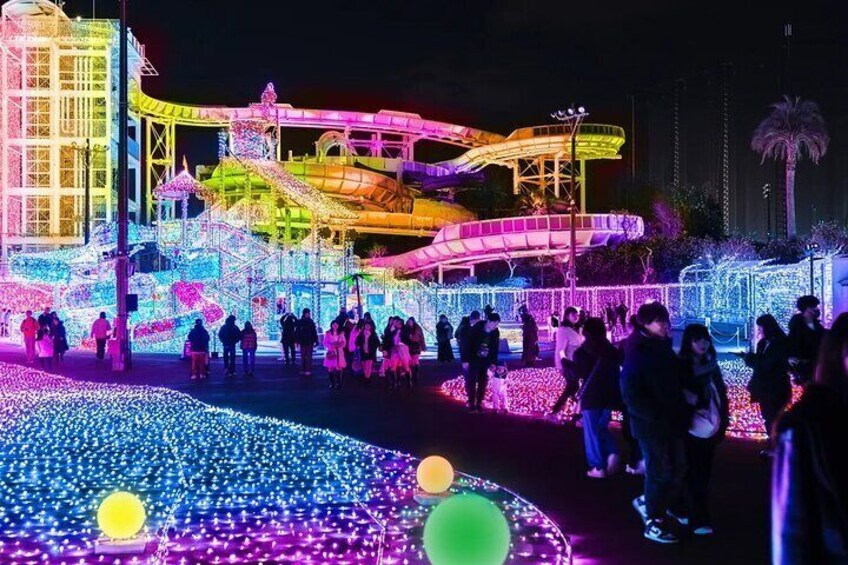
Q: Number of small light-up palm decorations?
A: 1